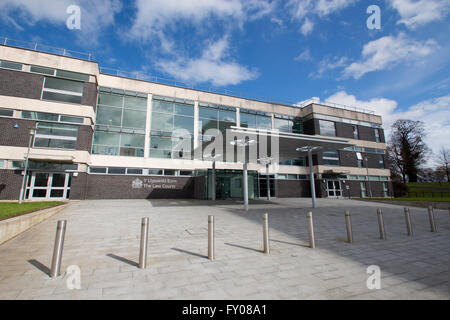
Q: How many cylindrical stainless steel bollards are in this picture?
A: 9